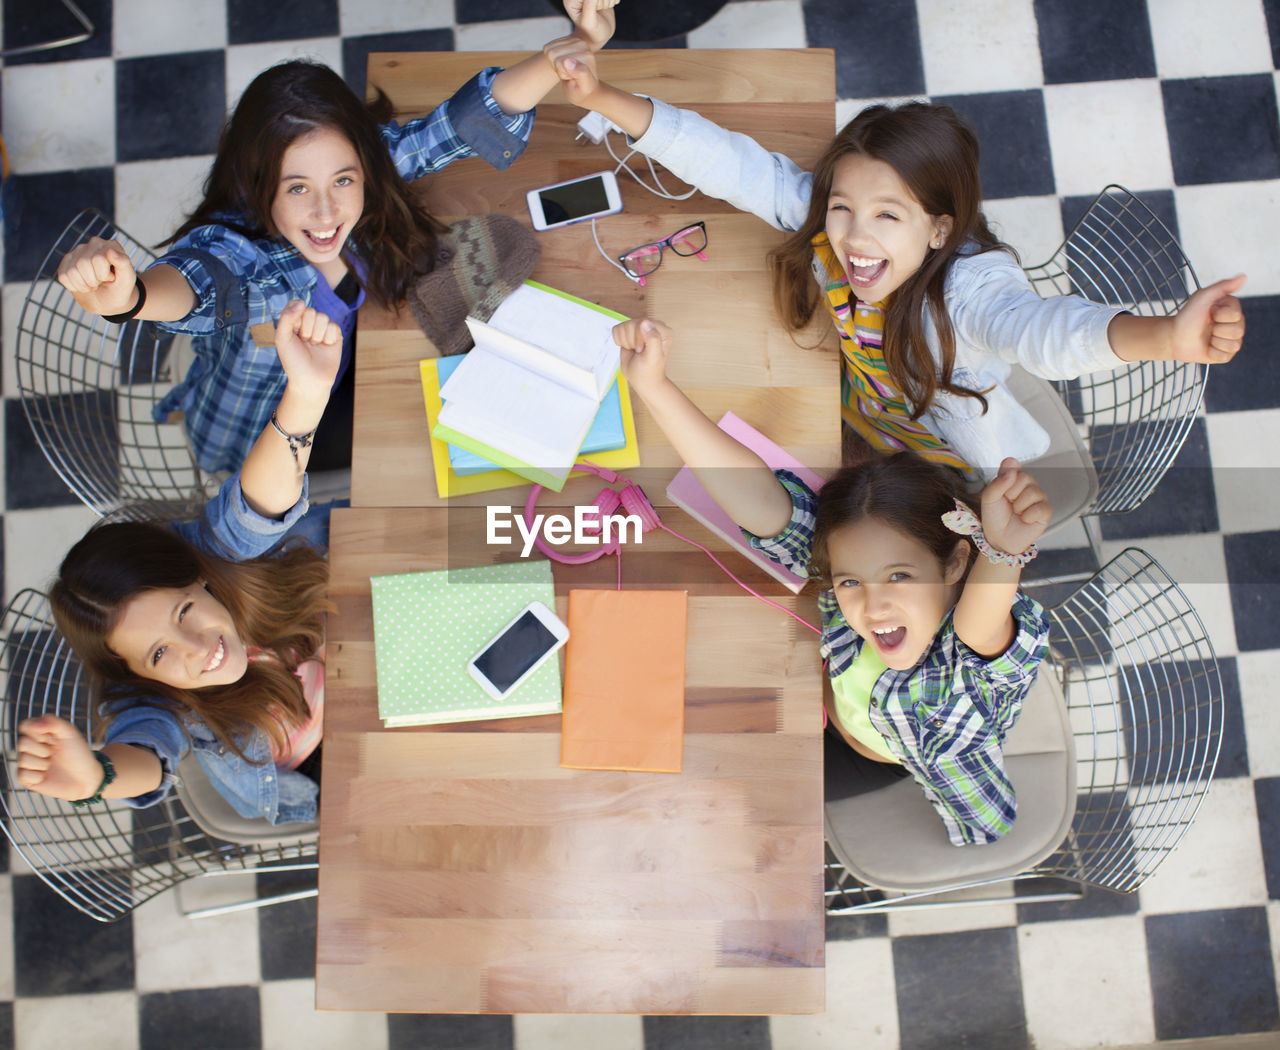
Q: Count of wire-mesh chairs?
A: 4